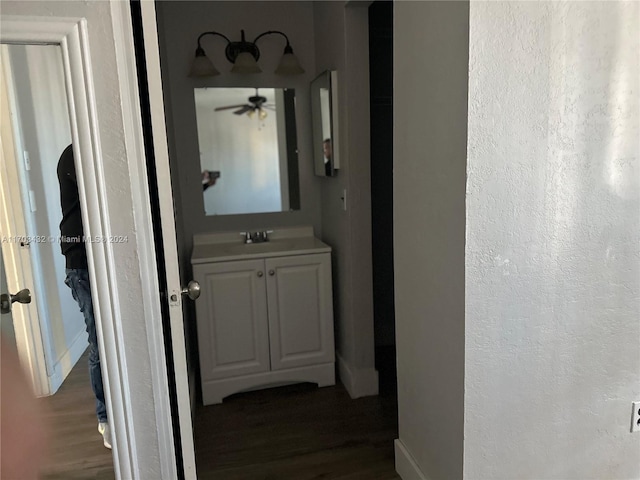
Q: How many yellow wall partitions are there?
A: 0